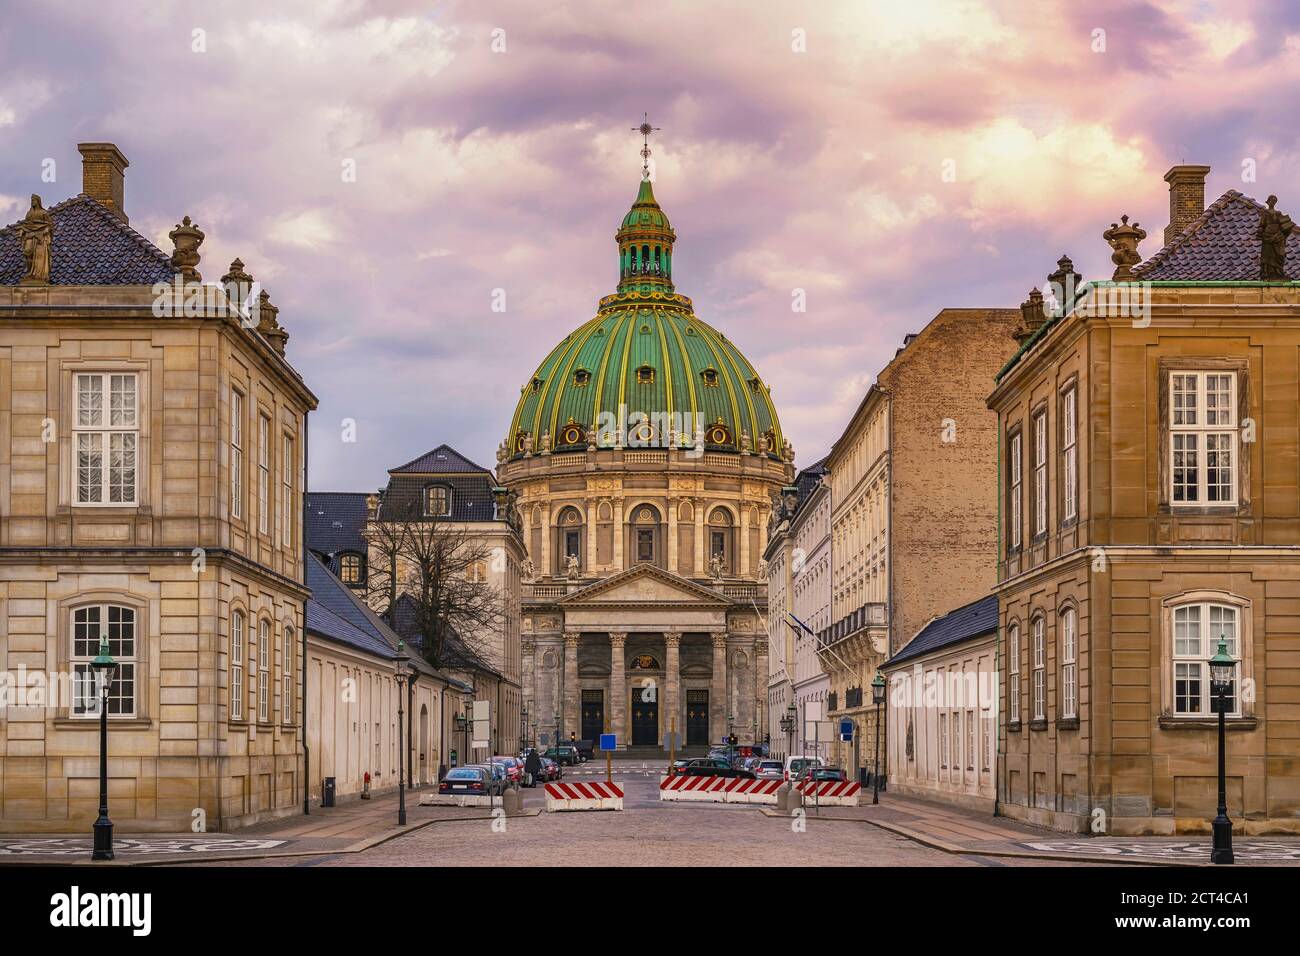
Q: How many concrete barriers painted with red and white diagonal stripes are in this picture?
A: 4